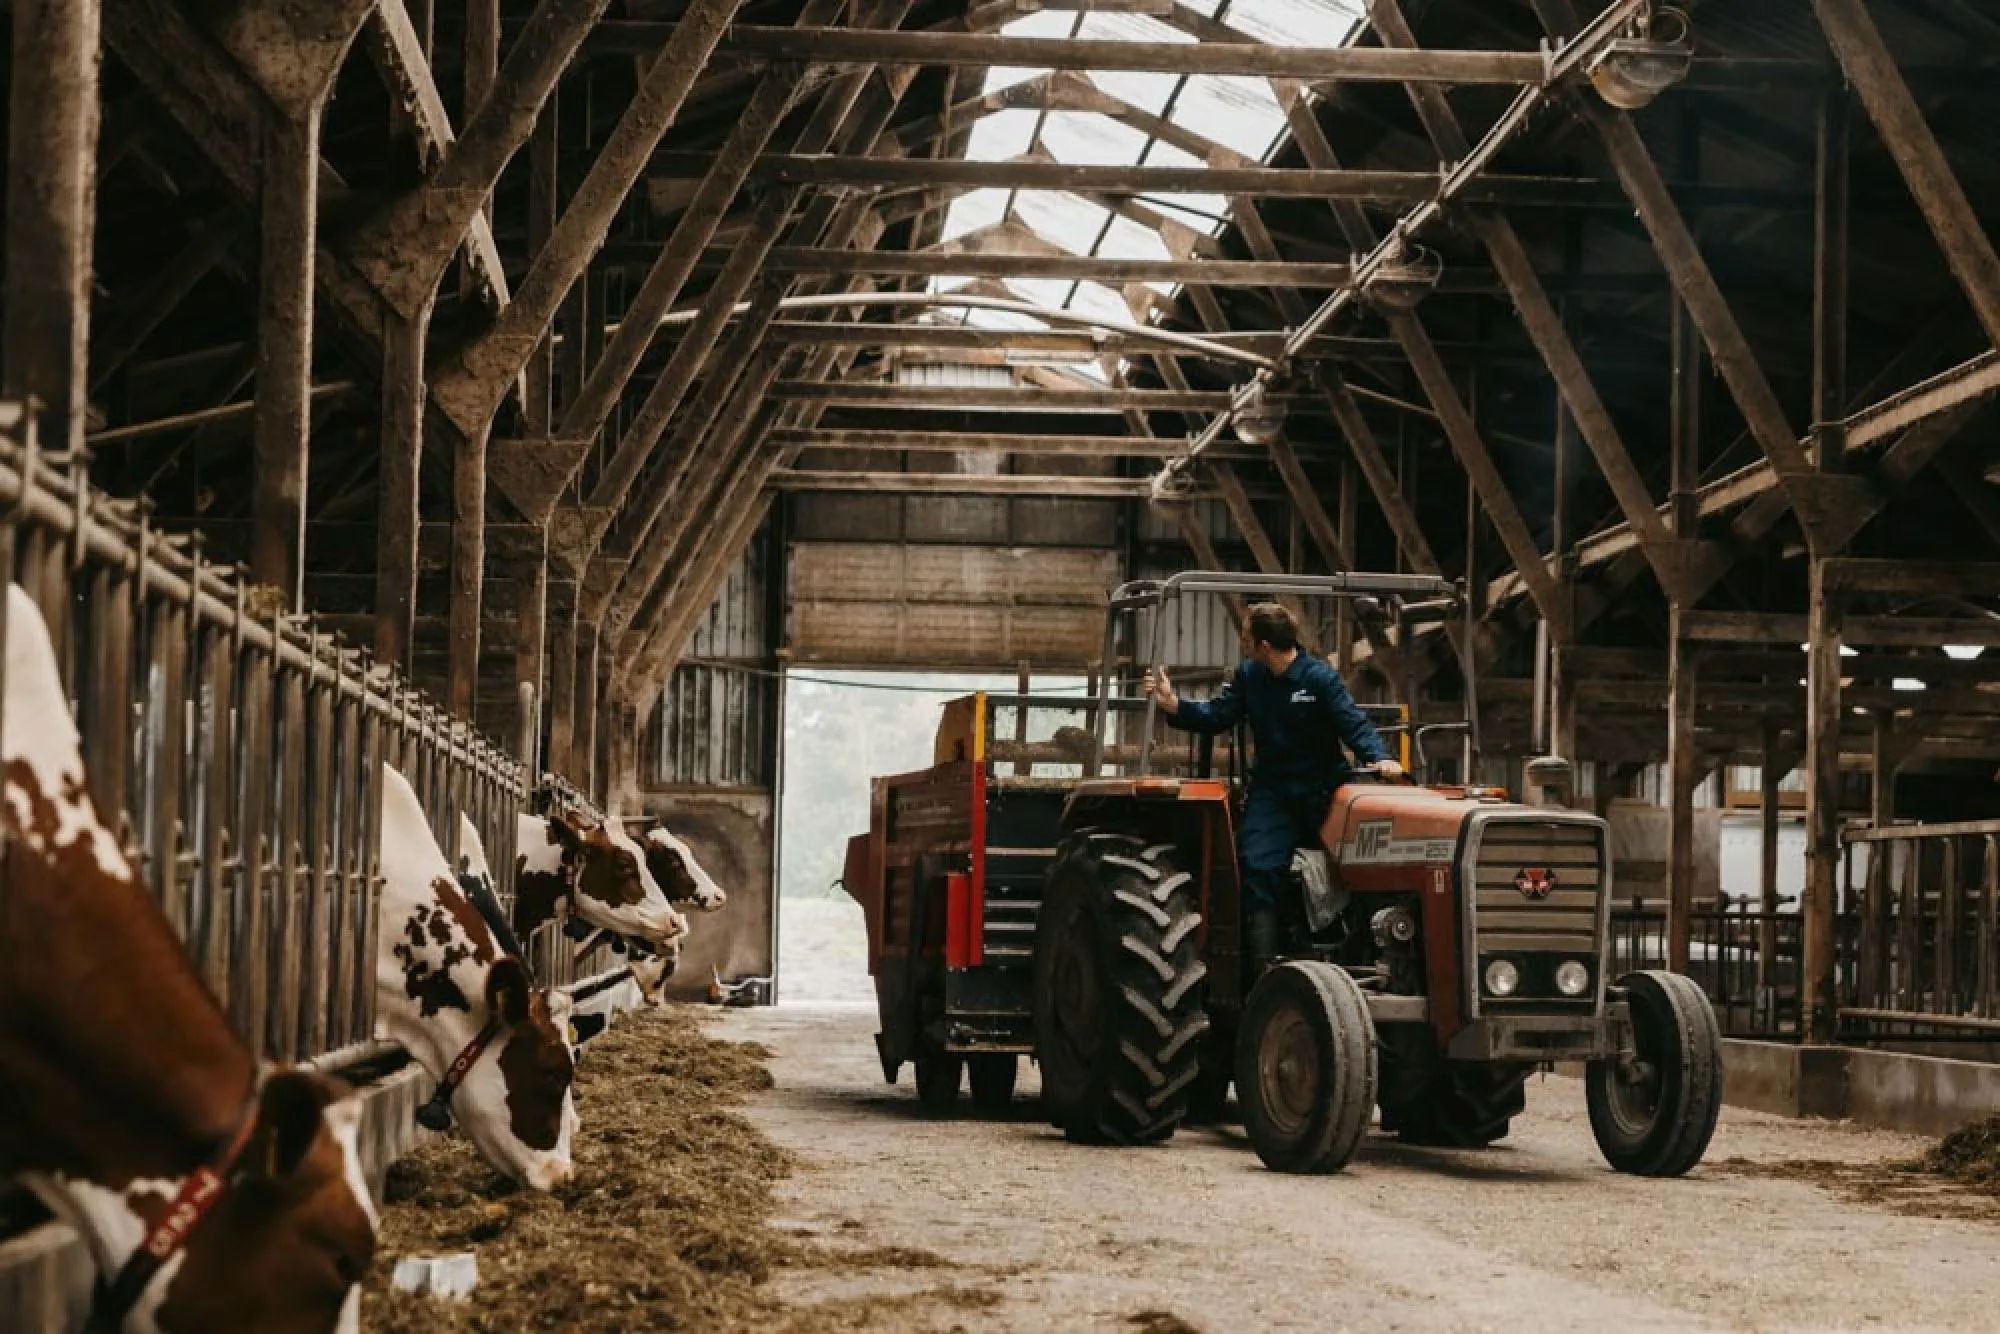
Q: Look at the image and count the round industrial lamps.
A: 4